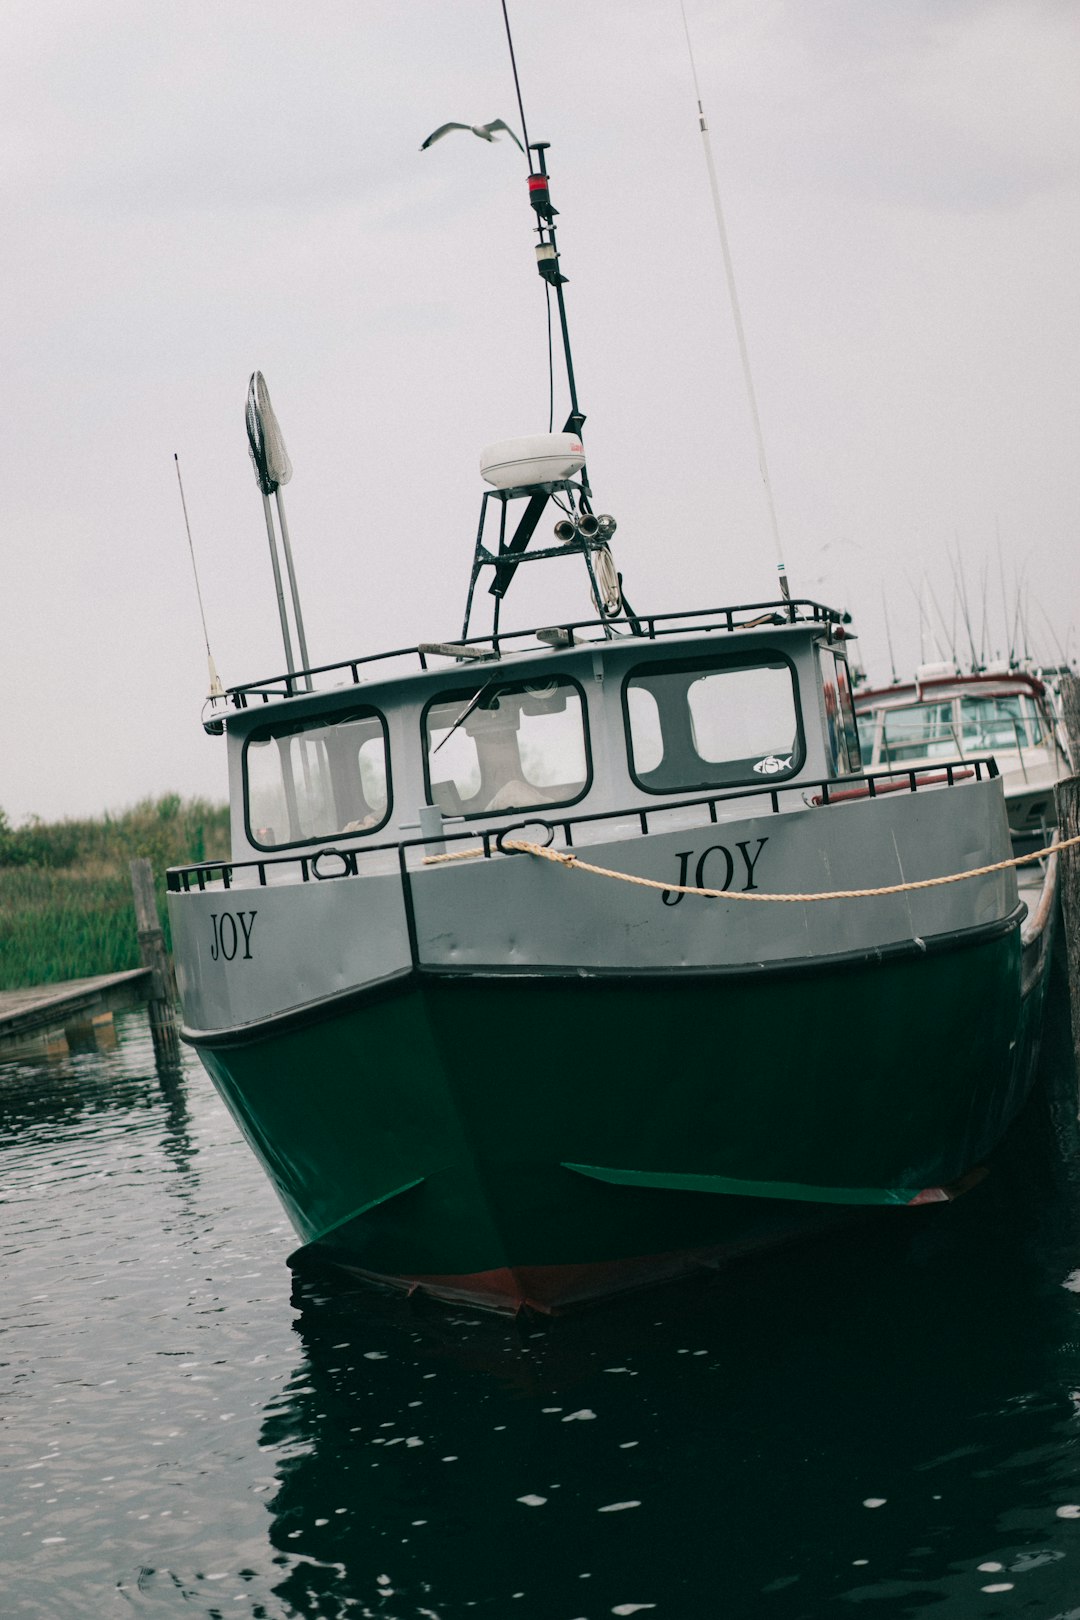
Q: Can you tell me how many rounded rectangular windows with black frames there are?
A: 3